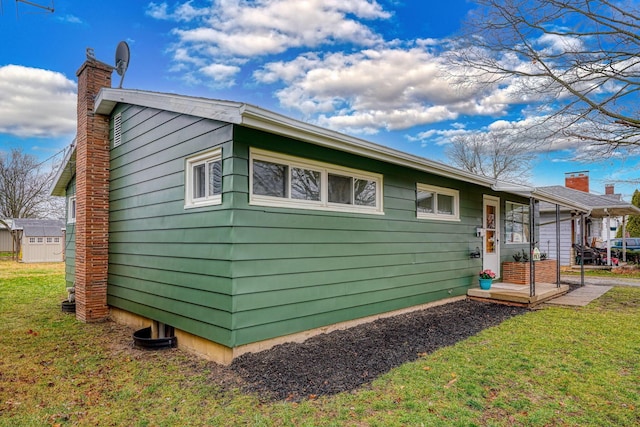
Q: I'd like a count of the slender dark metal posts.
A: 3